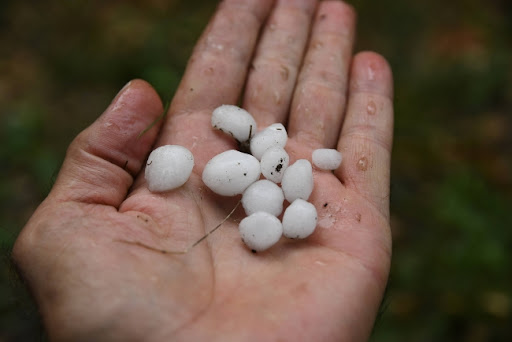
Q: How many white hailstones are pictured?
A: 10